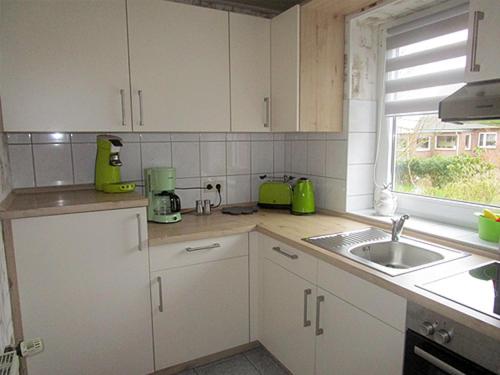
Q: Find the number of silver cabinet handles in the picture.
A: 10